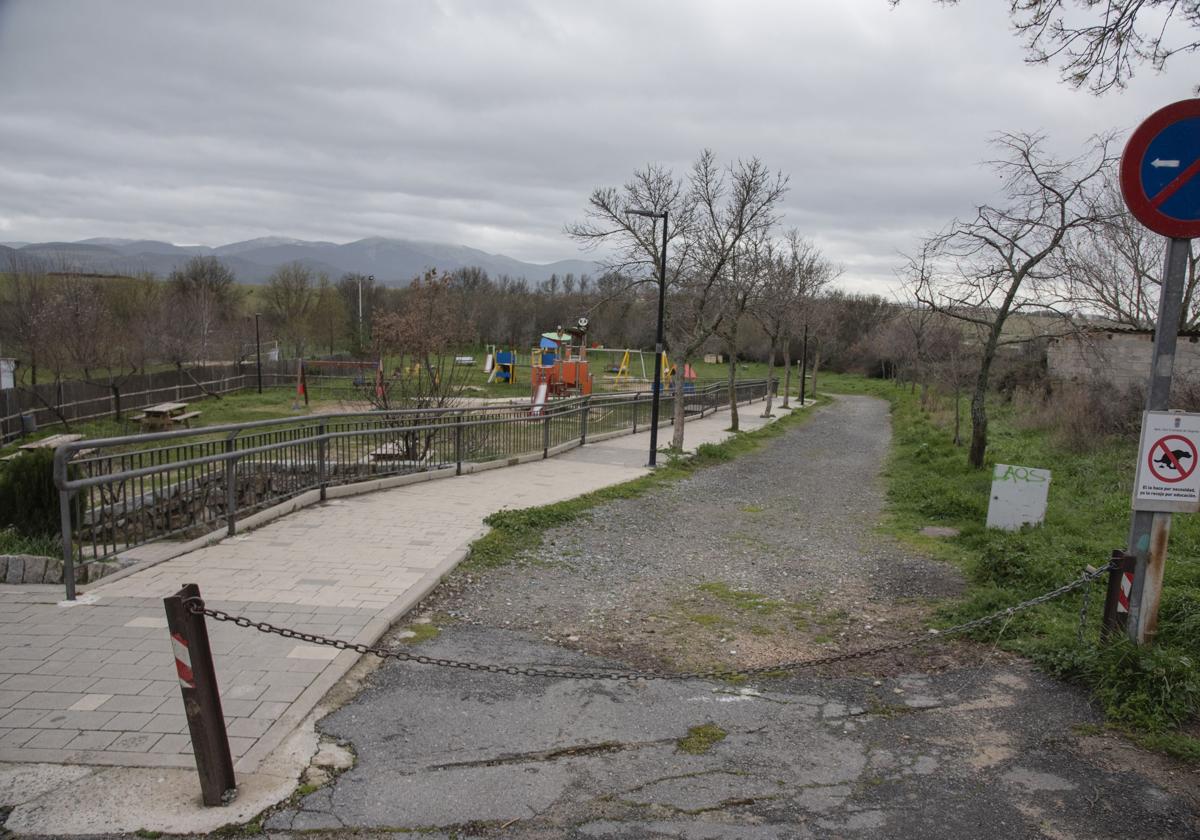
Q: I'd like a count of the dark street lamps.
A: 3